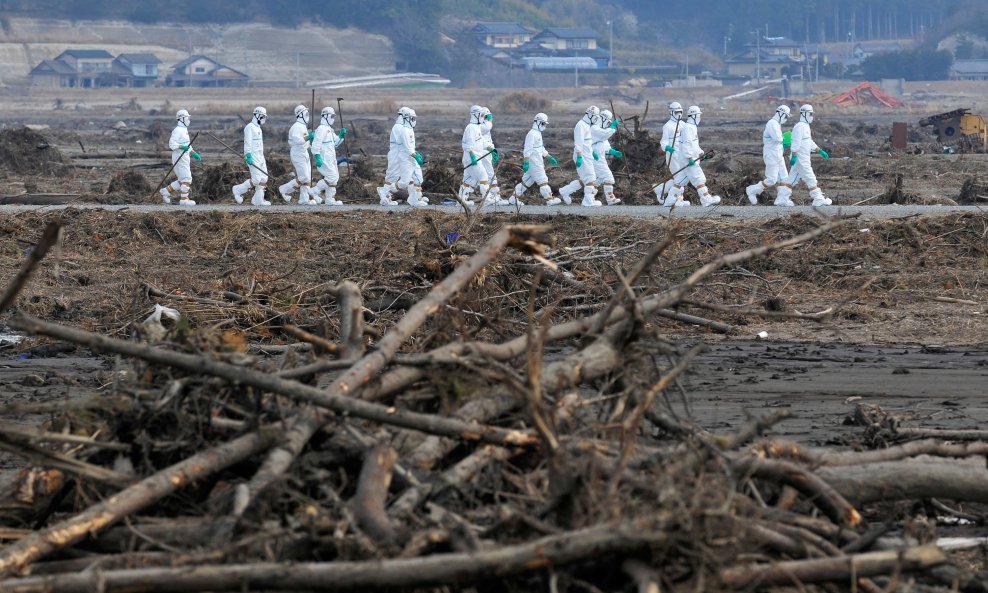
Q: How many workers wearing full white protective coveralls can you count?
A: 15